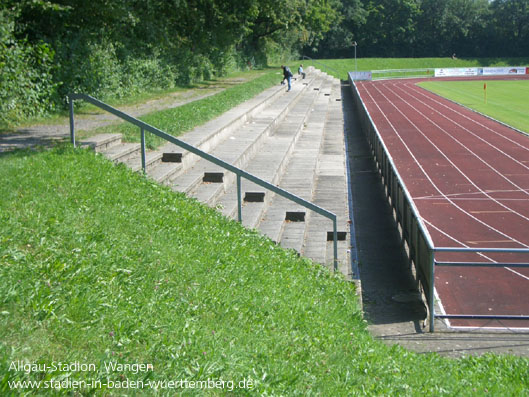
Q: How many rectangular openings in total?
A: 5